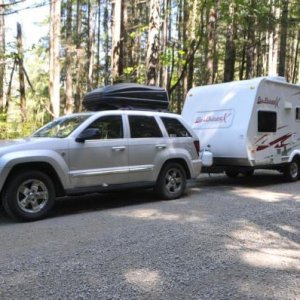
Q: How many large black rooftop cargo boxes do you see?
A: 1